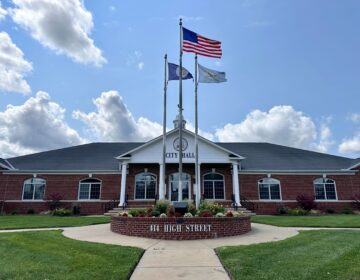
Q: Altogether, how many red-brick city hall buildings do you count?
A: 1